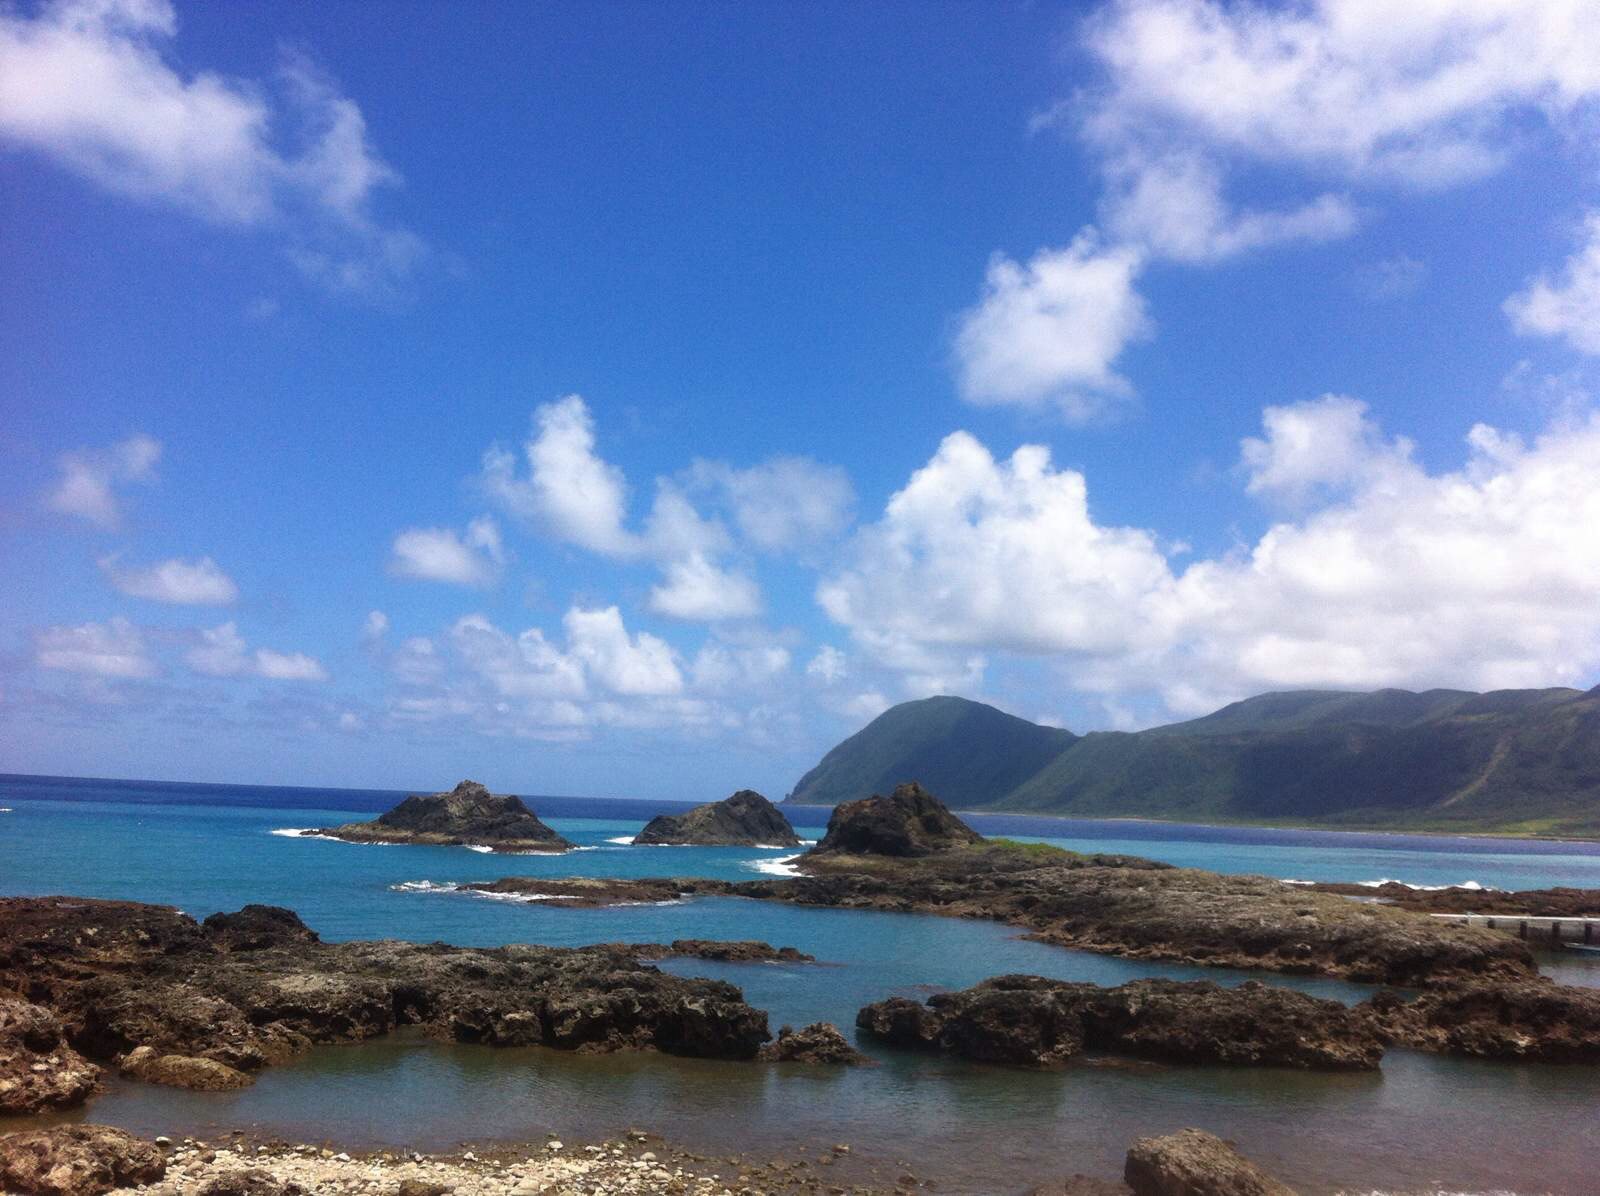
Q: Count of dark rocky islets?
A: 3